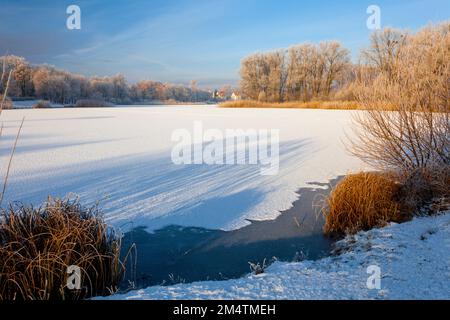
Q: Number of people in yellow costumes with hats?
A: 0